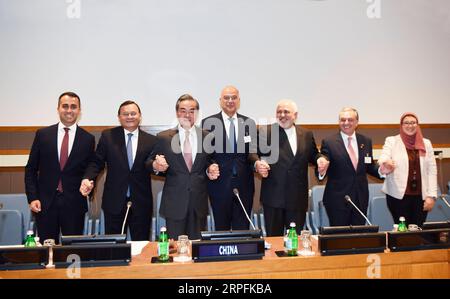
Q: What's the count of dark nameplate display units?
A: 5